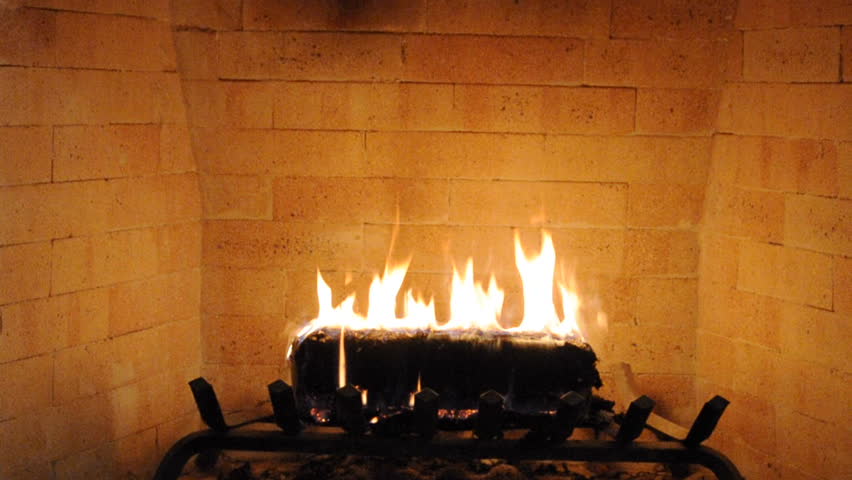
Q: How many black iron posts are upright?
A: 8